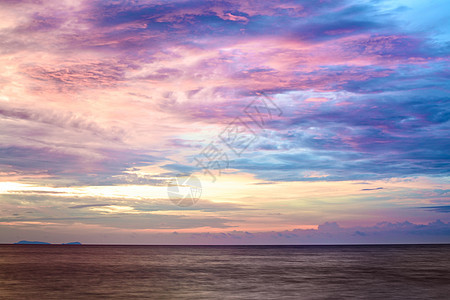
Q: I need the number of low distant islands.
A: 2